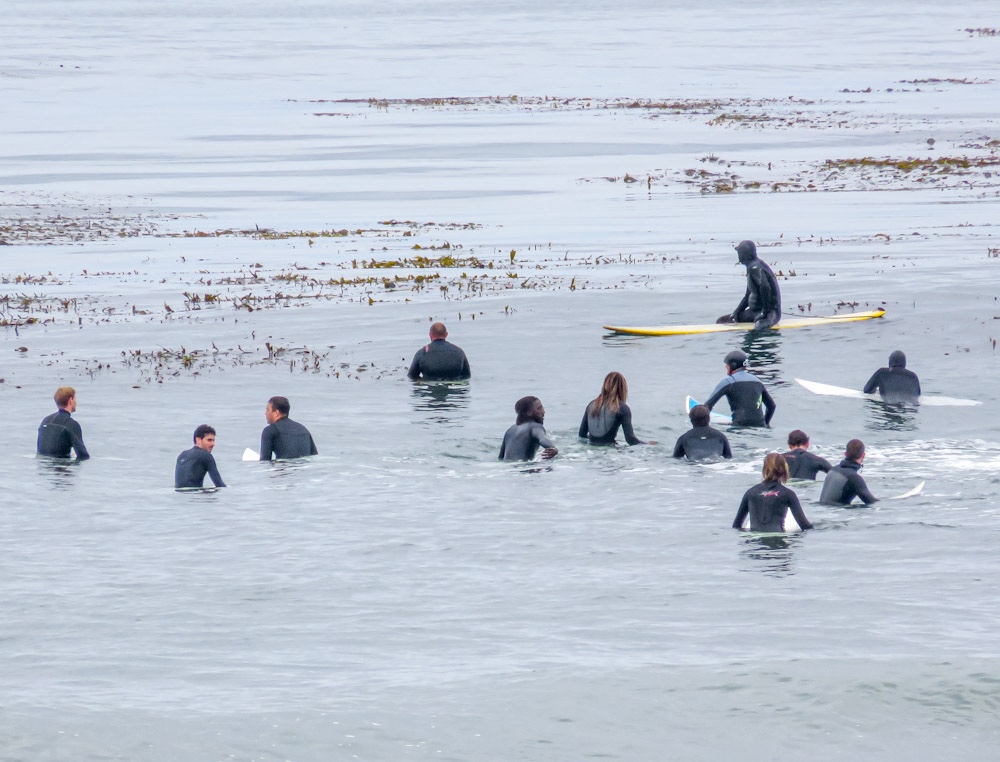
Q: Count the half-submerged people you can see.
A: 12